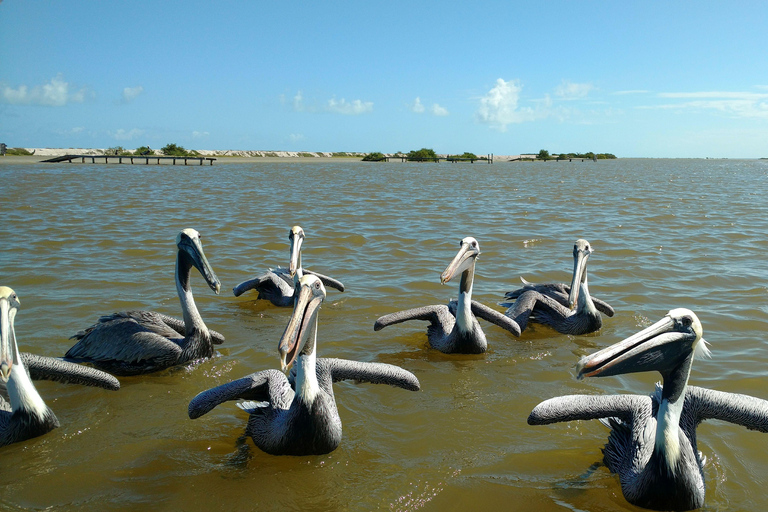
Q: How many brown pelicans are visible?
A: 7